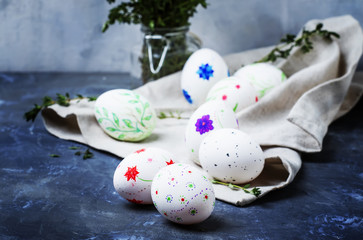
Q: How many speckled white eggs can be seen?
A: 1